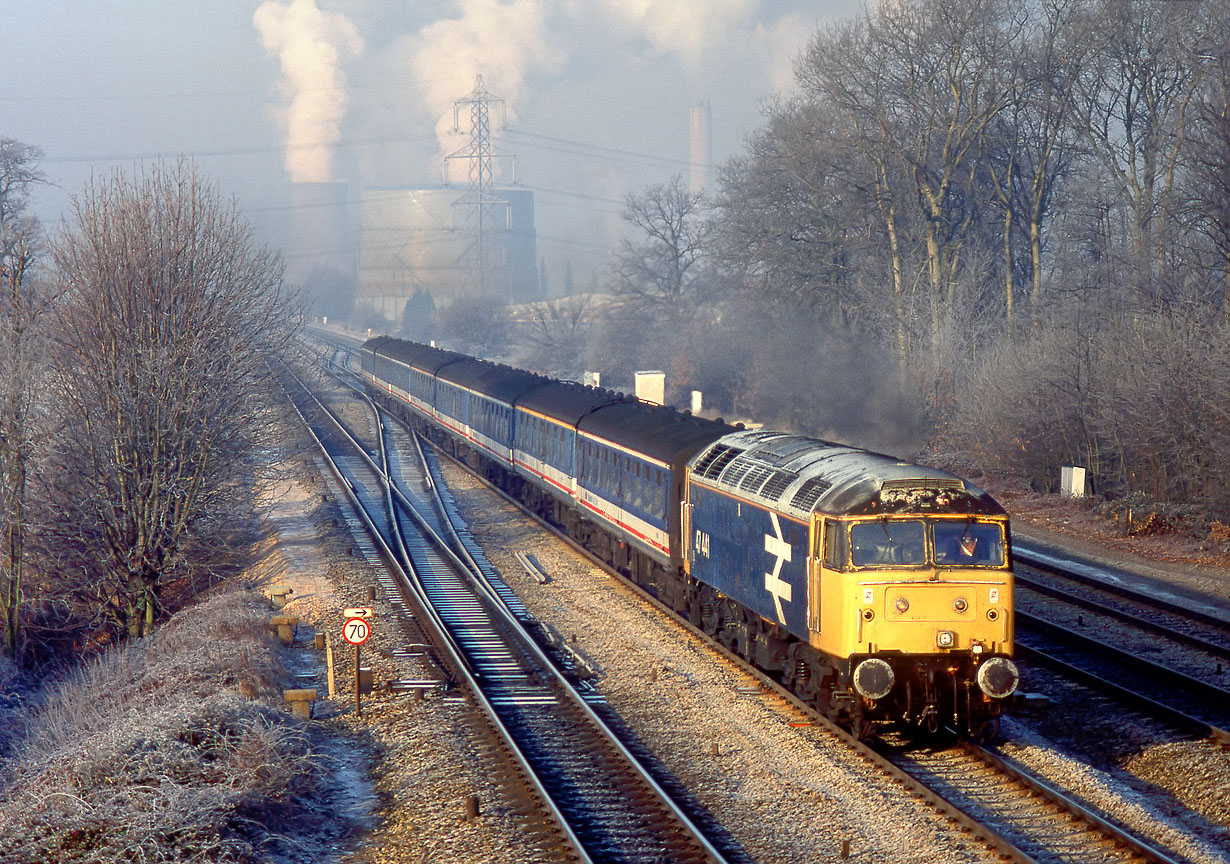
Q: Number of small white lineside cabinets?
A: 4